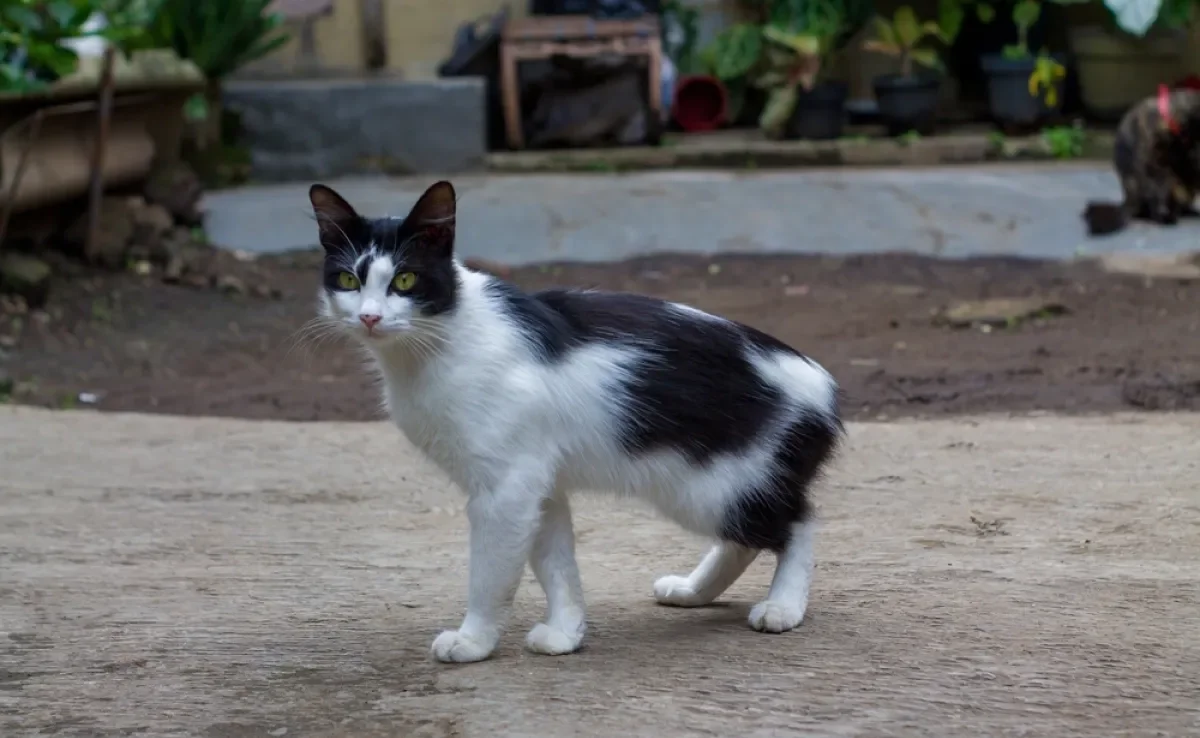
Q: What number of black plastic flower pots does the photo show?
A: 3